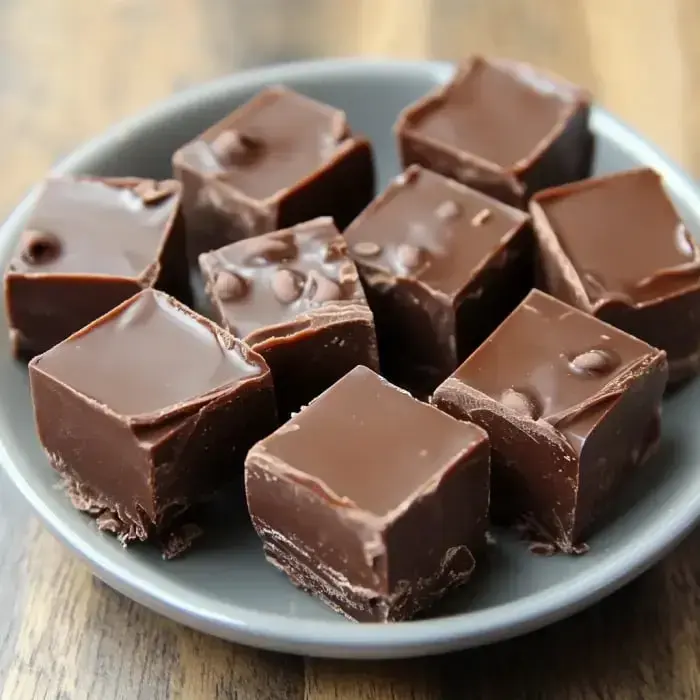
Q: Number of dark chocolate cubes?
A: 9